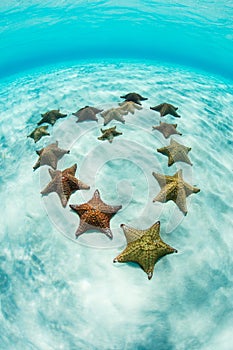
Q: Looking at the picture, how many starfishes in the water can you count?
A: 15